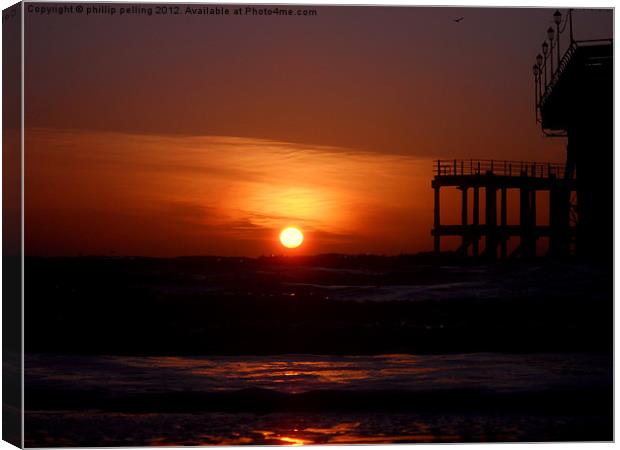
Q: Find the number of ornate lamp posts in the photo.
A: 5